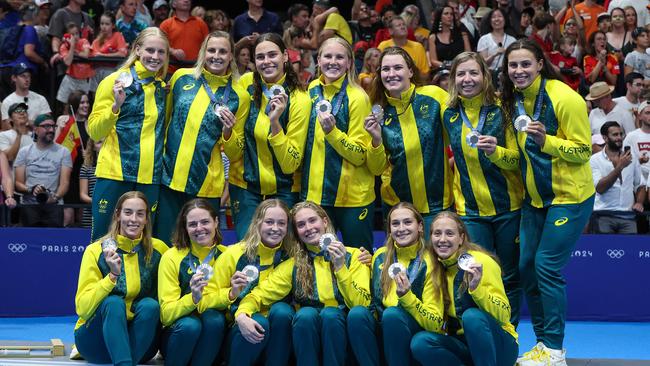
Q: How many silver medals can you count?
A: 13